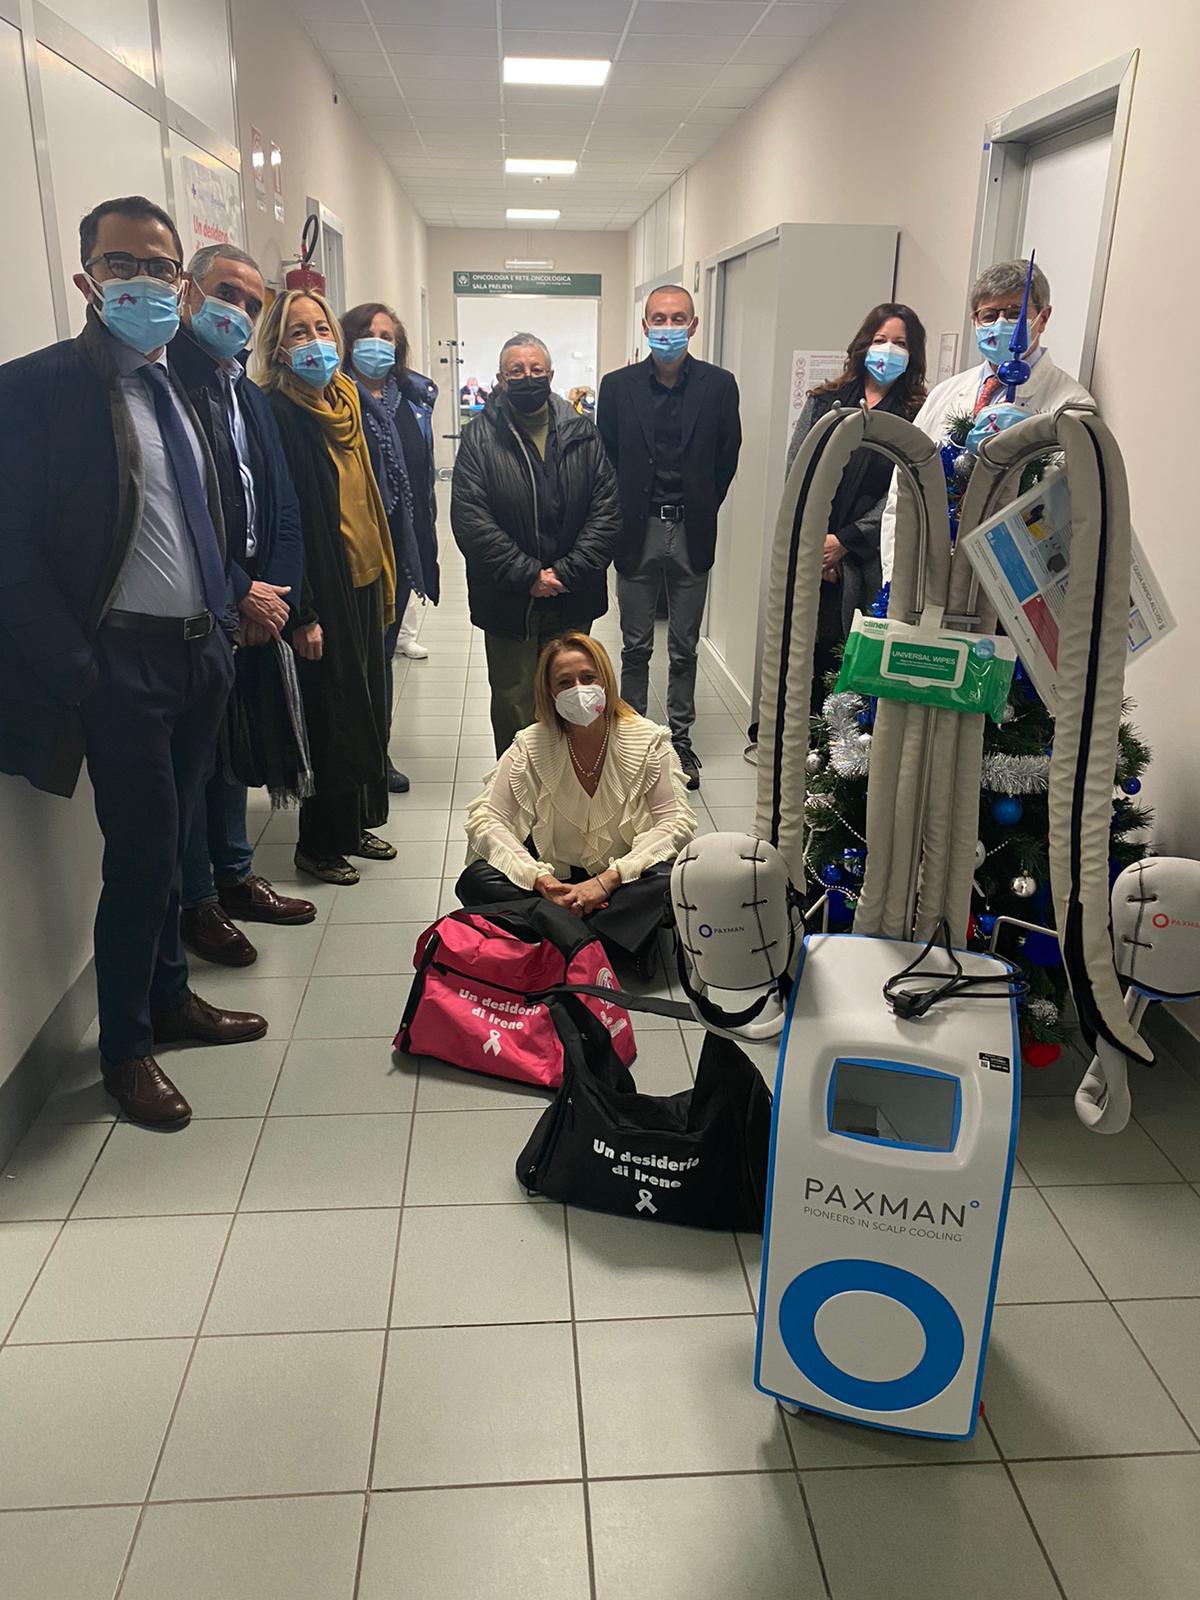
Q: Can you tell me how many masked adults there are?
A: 9